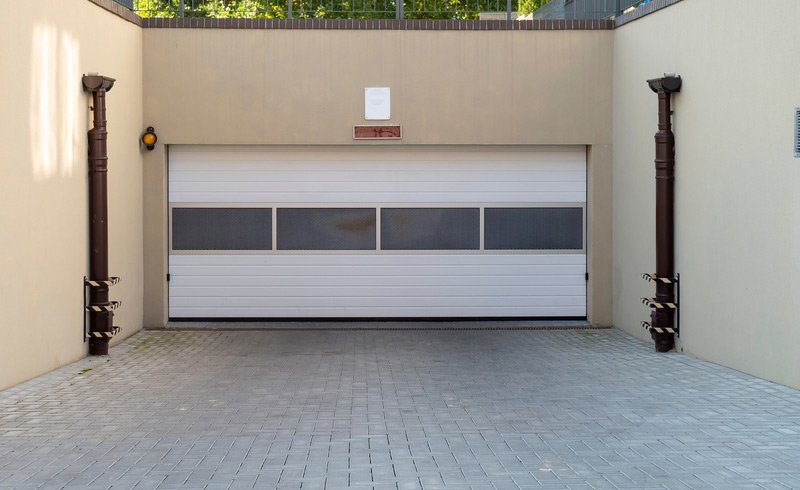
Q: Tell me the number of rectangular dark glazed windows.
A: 4